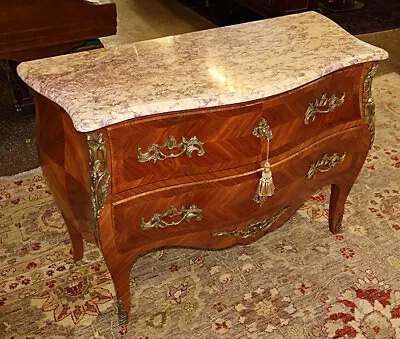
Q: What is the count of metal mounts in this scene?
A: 11